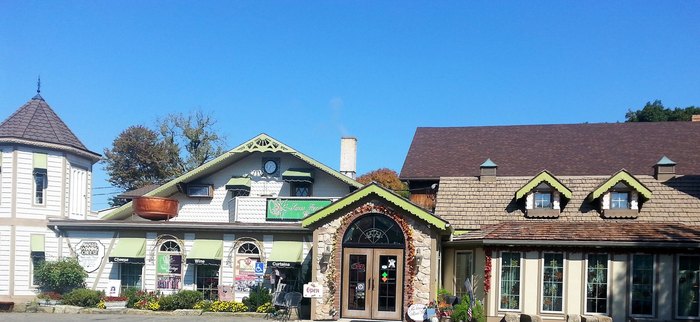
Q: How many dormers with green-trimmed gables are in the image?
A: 2